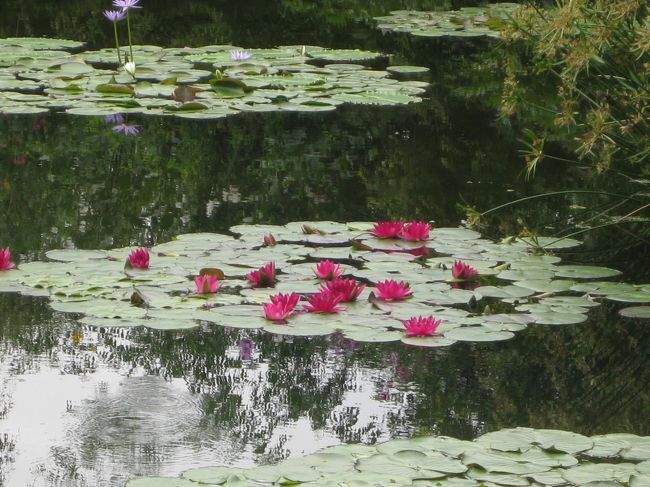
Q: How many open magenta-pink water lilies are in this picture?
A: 13